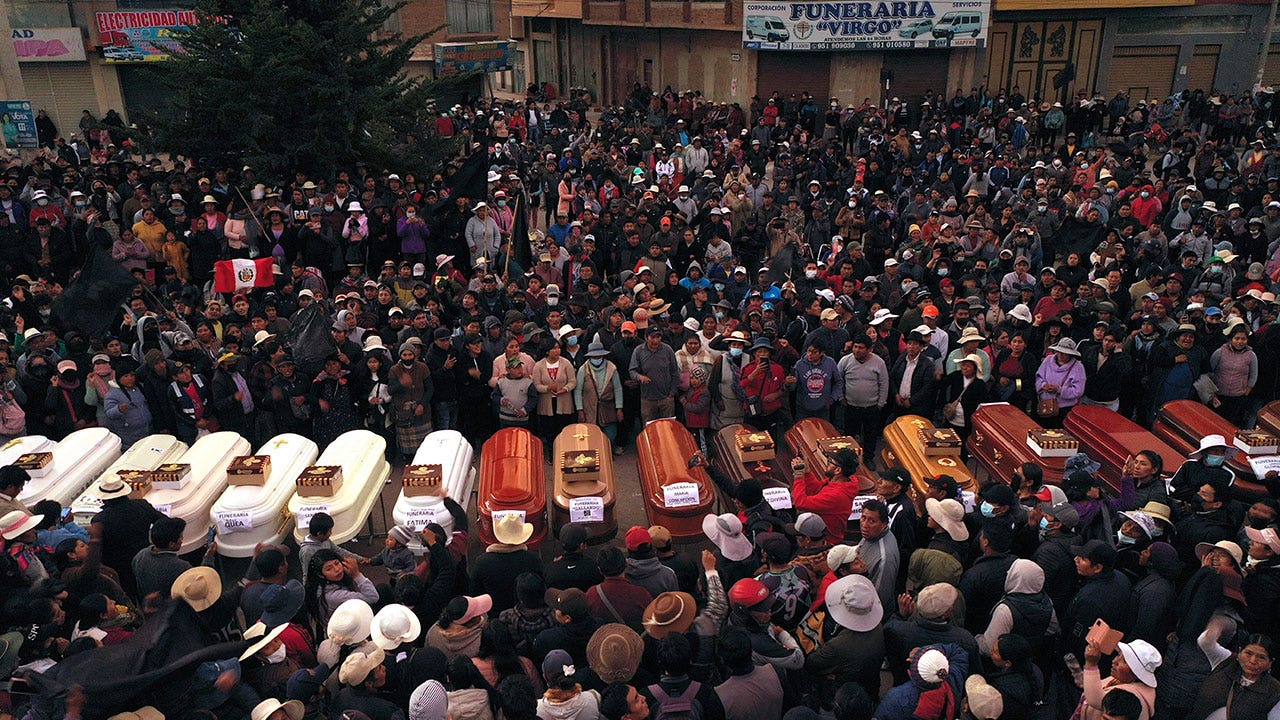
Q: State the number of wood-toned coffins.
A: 10